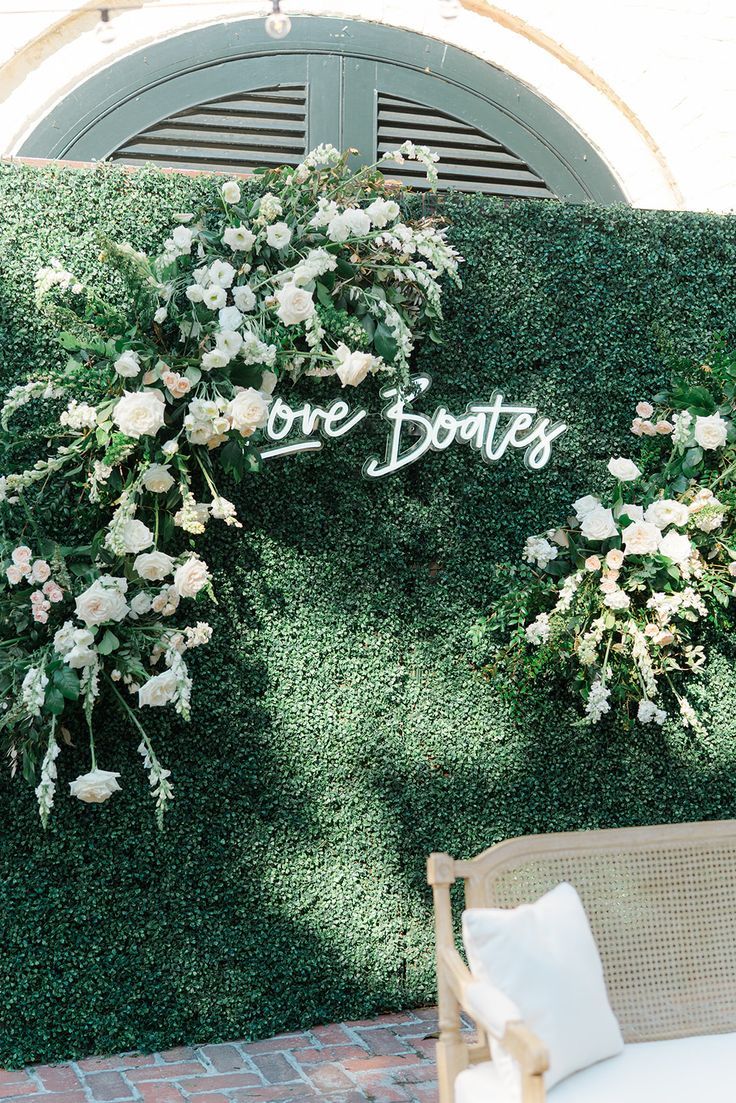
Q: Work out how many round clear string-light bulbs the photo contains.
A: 3